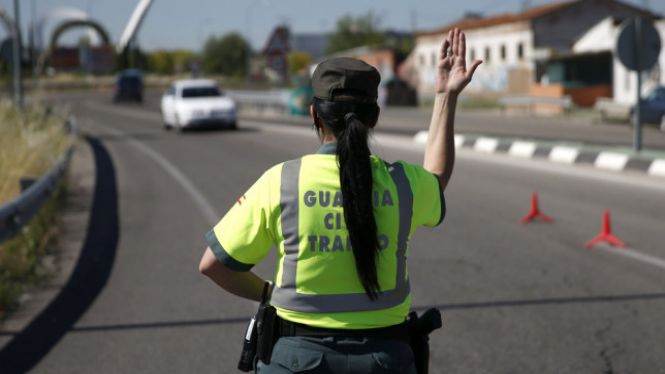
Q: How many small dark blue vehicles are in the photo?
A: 2